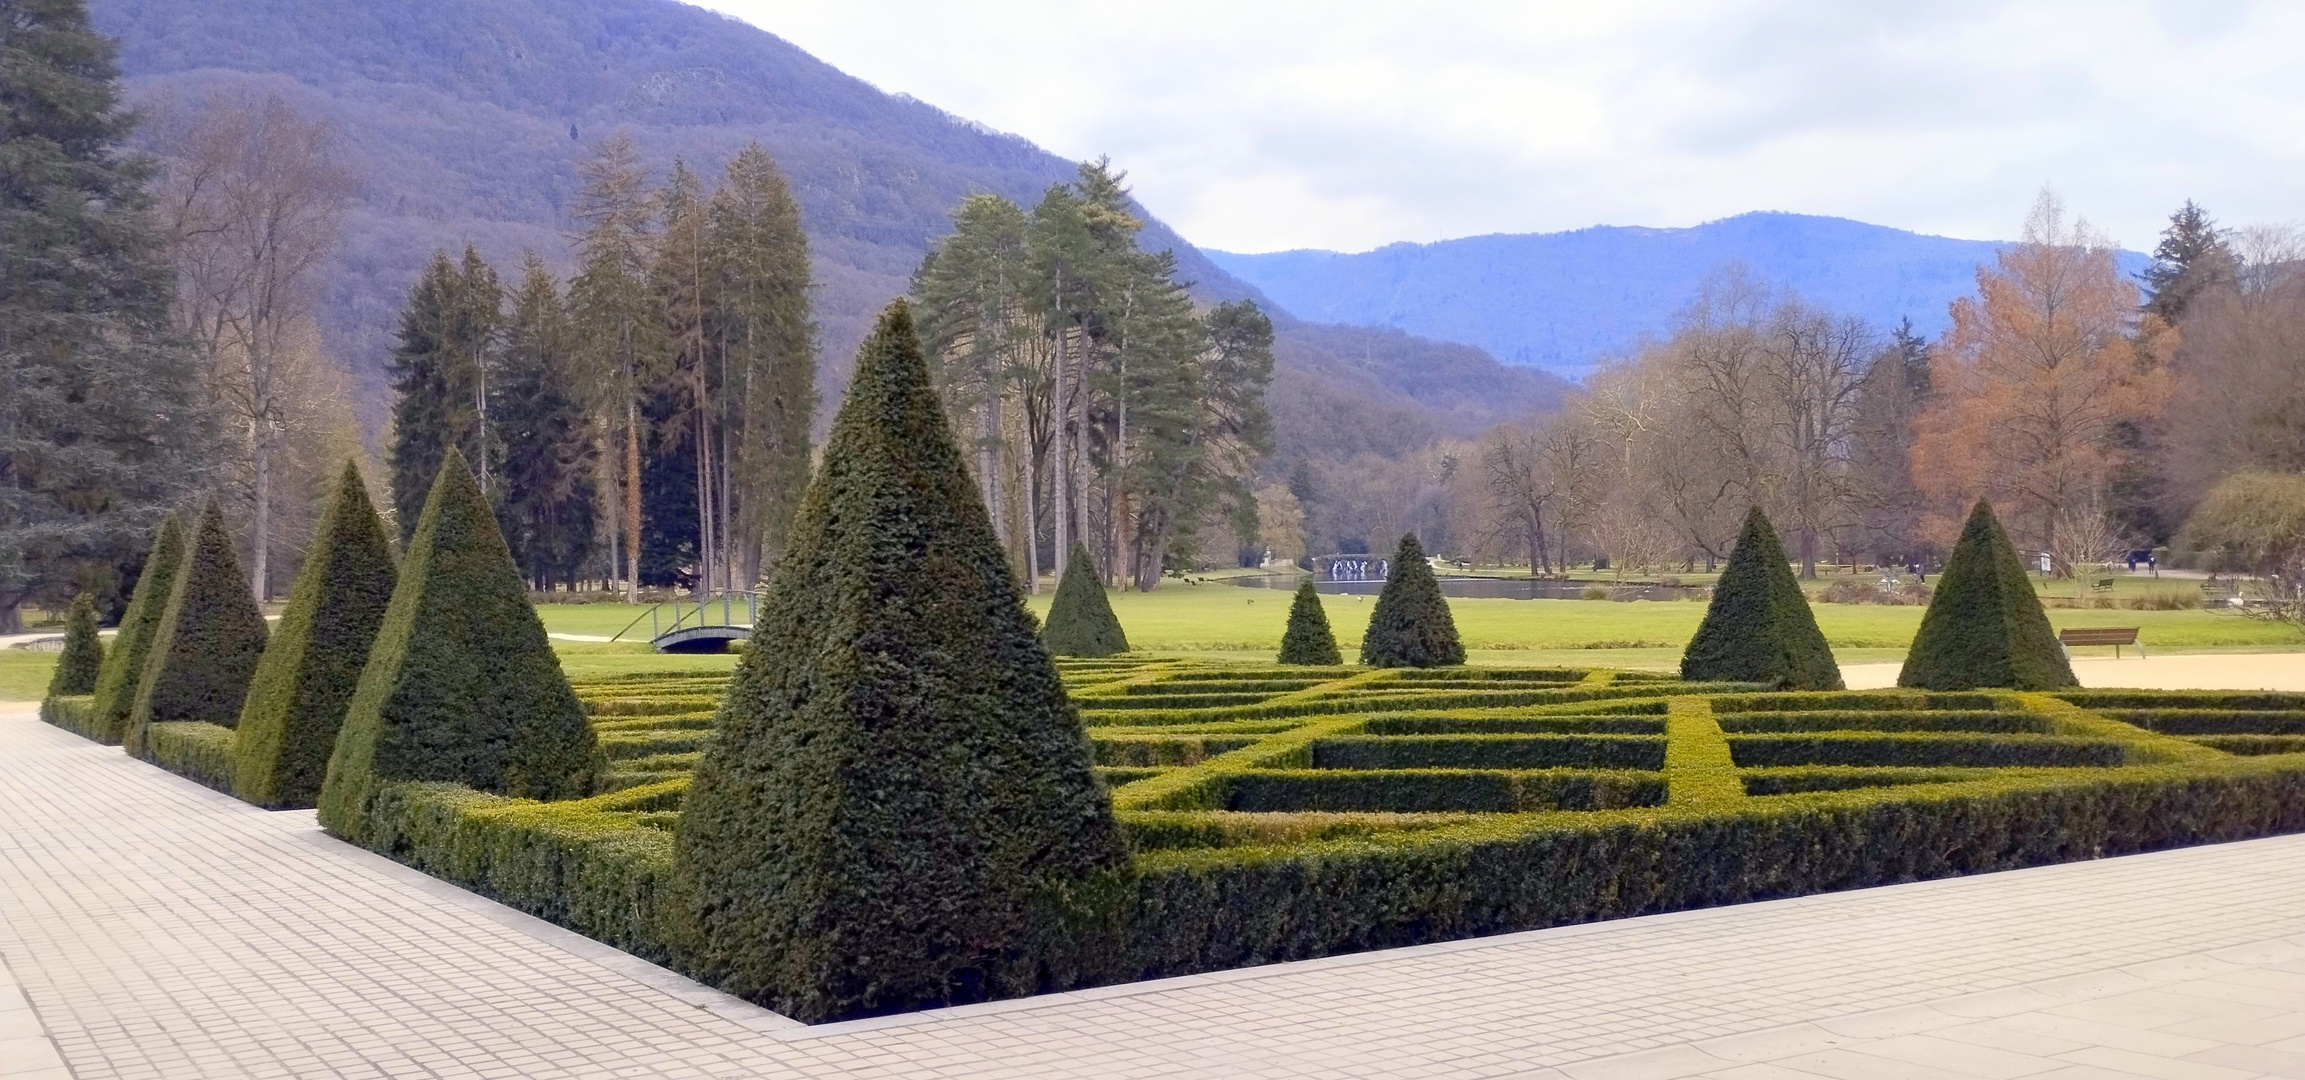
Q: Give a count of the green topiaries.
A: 11